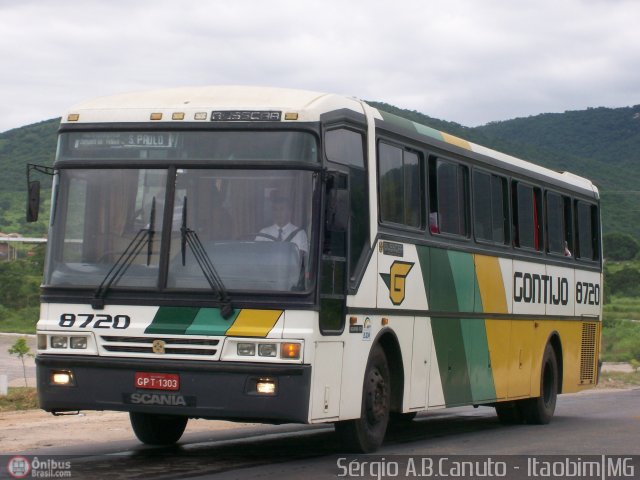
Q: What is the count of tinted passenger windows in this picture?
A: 6